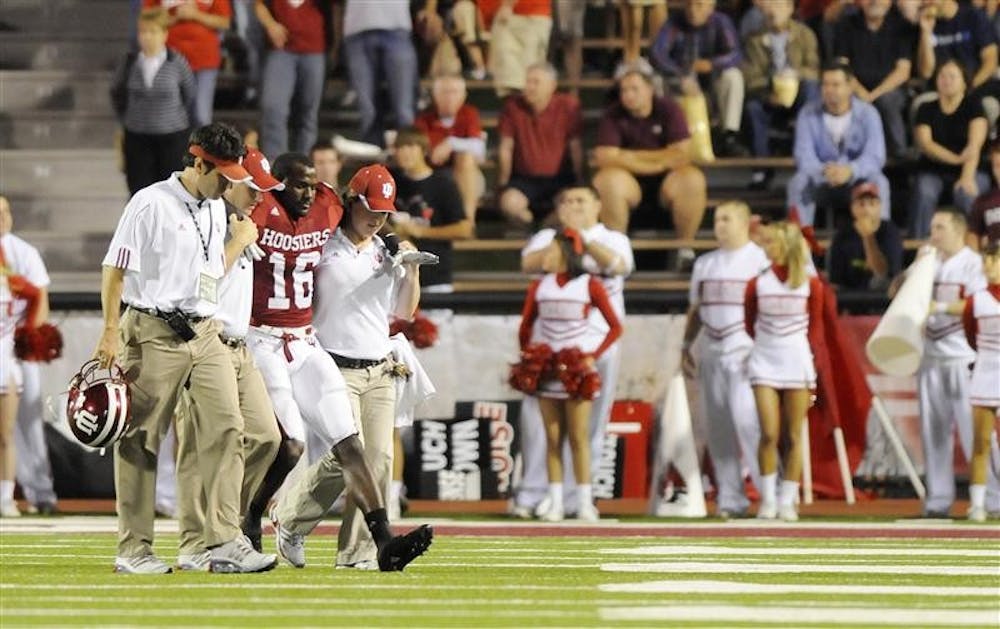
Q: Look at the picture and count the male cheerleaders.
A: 4